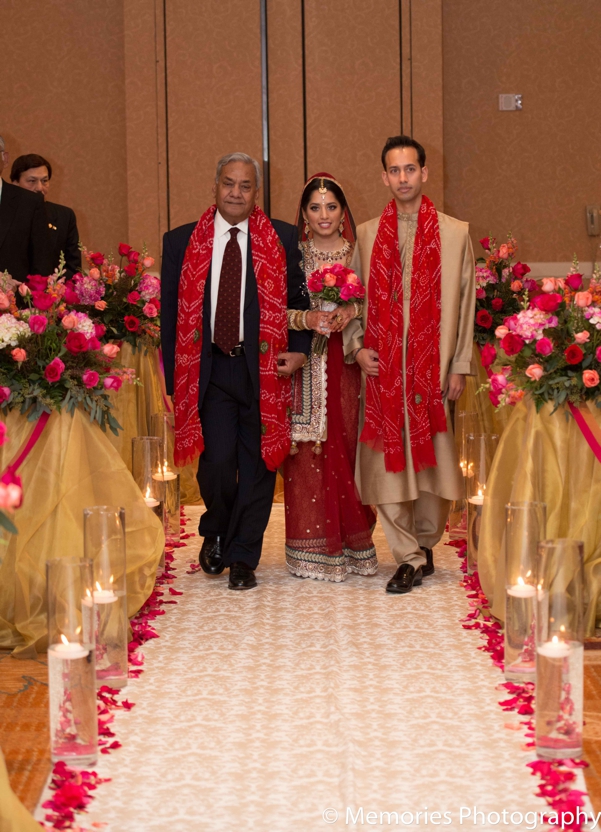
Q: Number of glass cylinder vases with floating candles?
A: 8